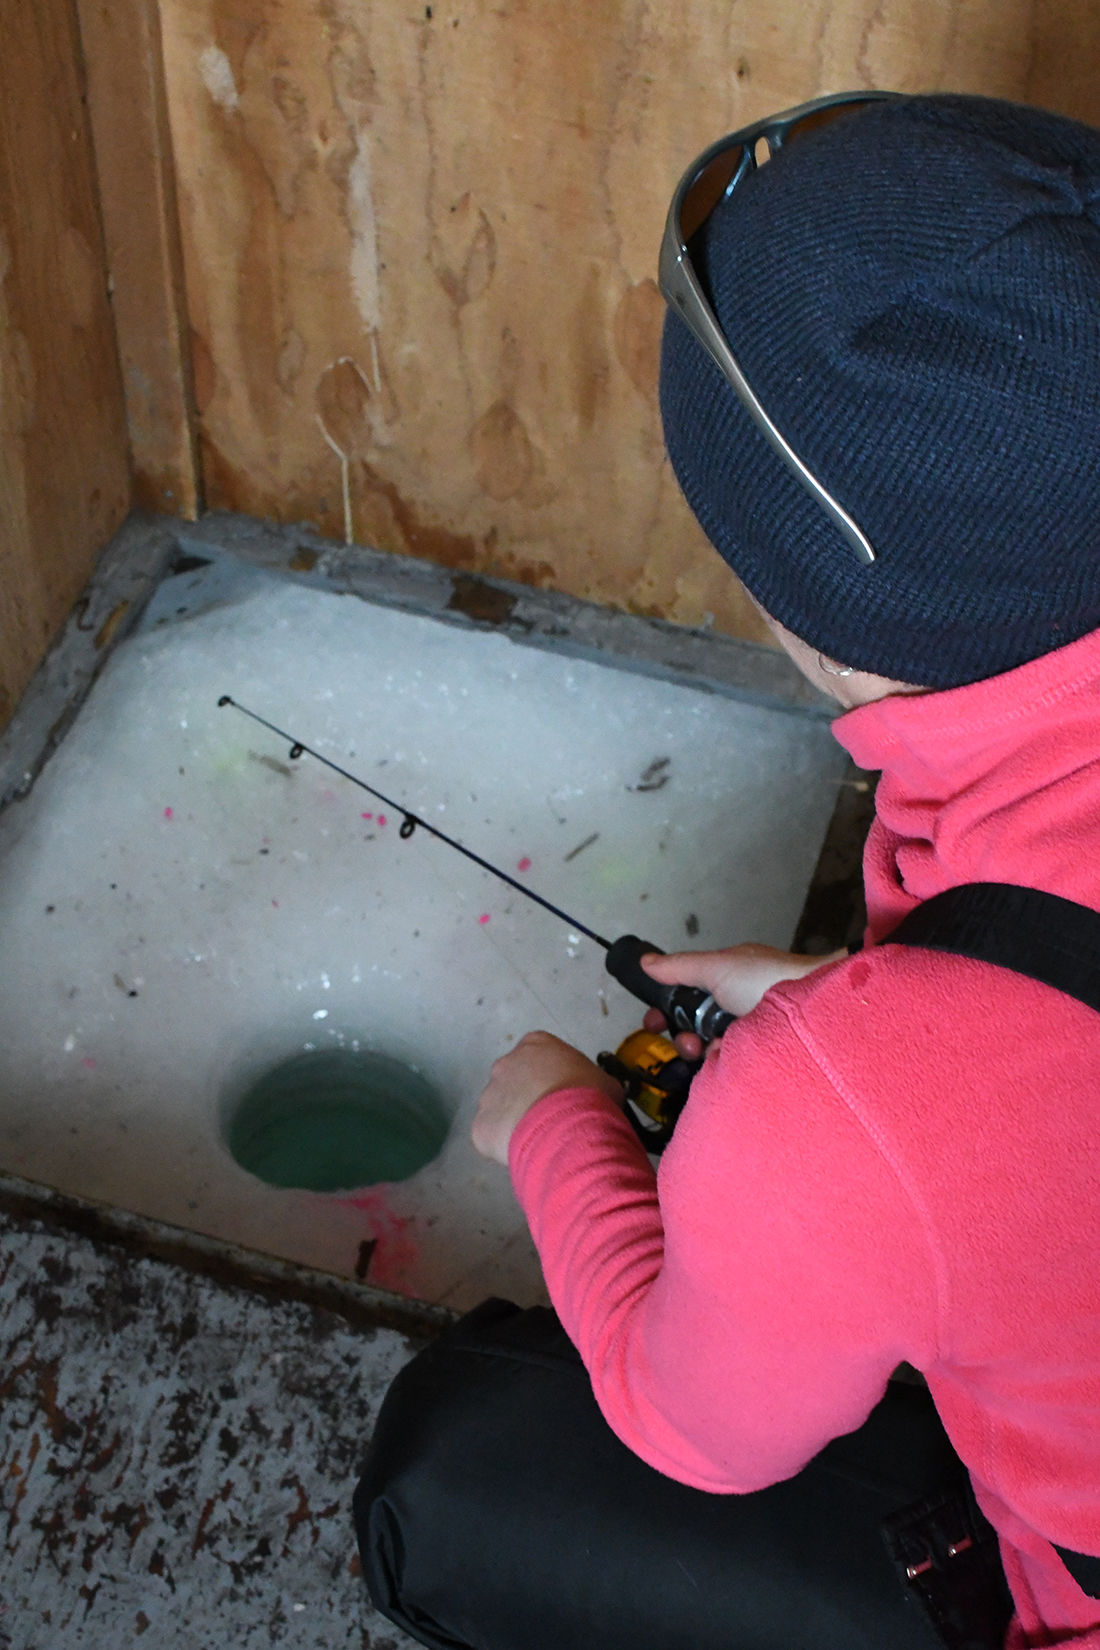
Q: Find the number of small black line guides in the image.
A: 3